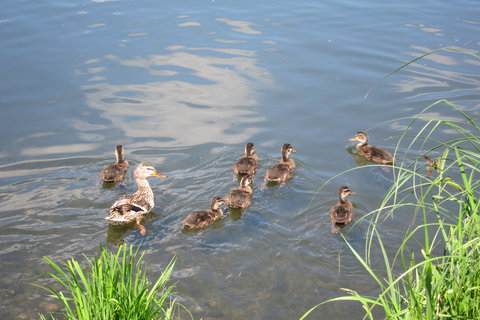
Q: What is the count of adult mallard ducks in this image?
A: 1